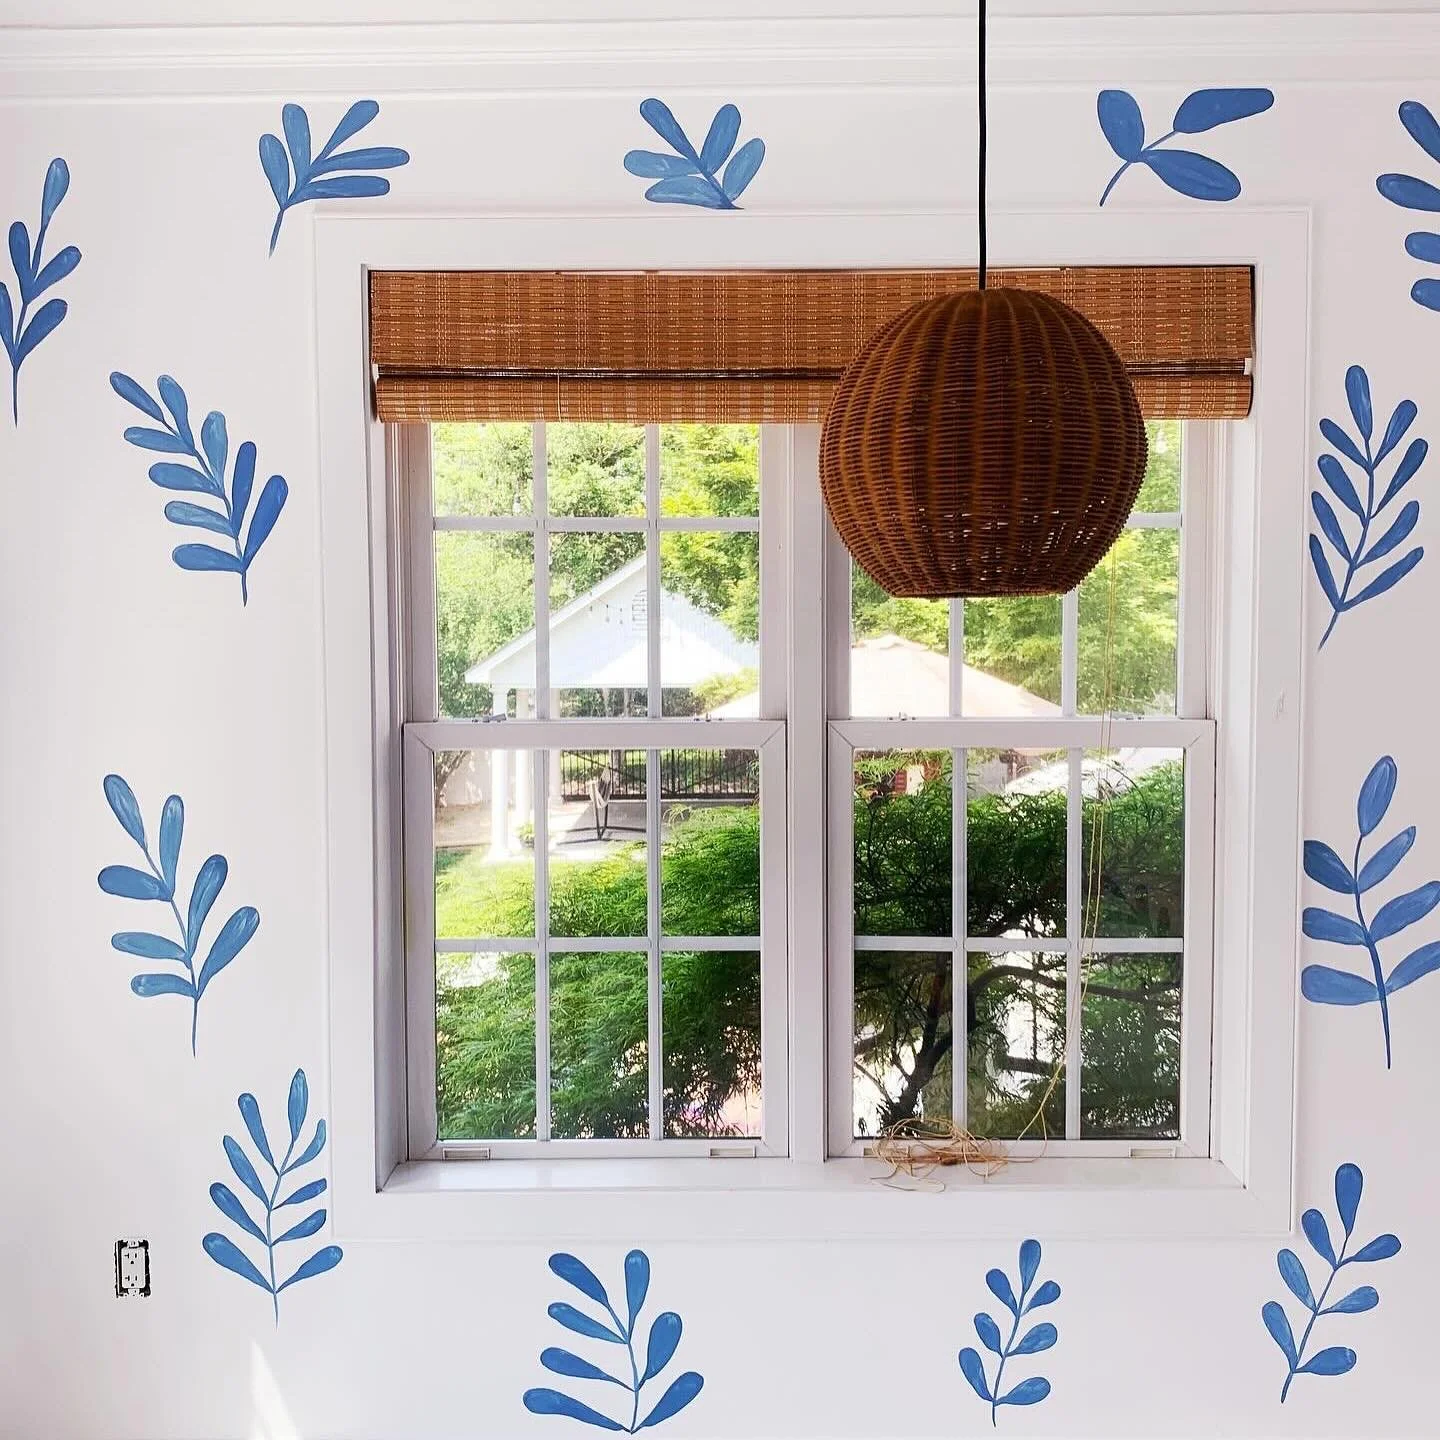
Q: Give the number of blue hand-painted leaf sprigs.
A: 13